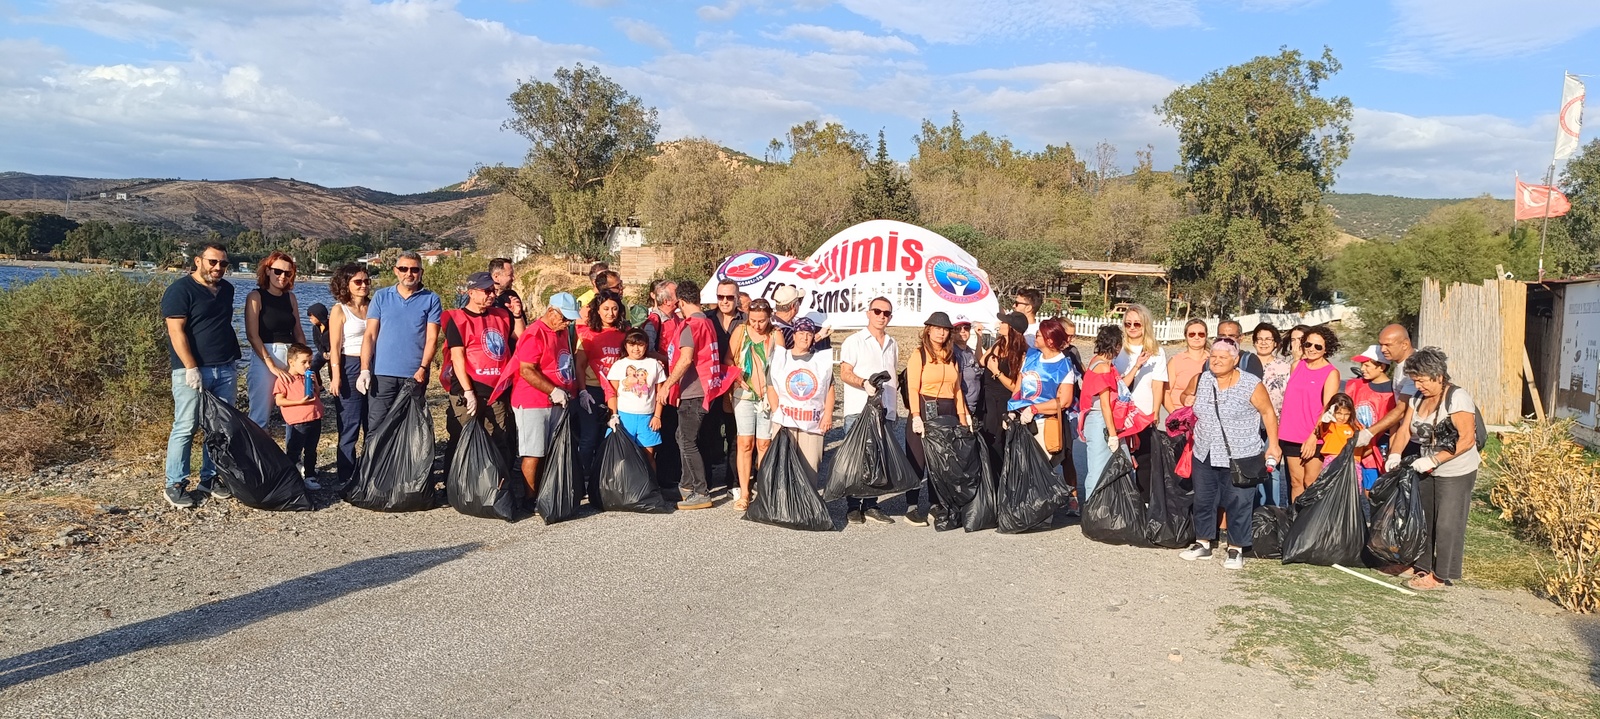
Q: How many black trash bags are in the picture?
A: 15